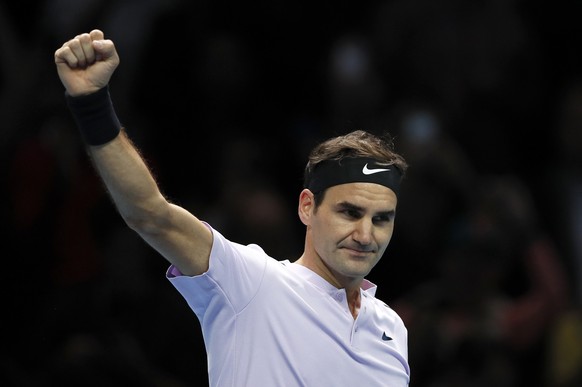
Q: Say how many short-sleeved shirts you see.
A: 1